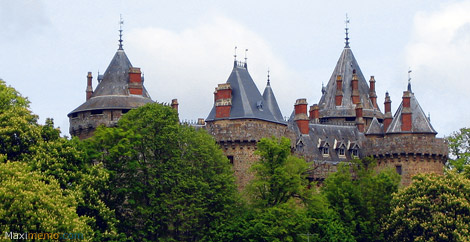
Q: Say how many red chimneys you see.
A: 12